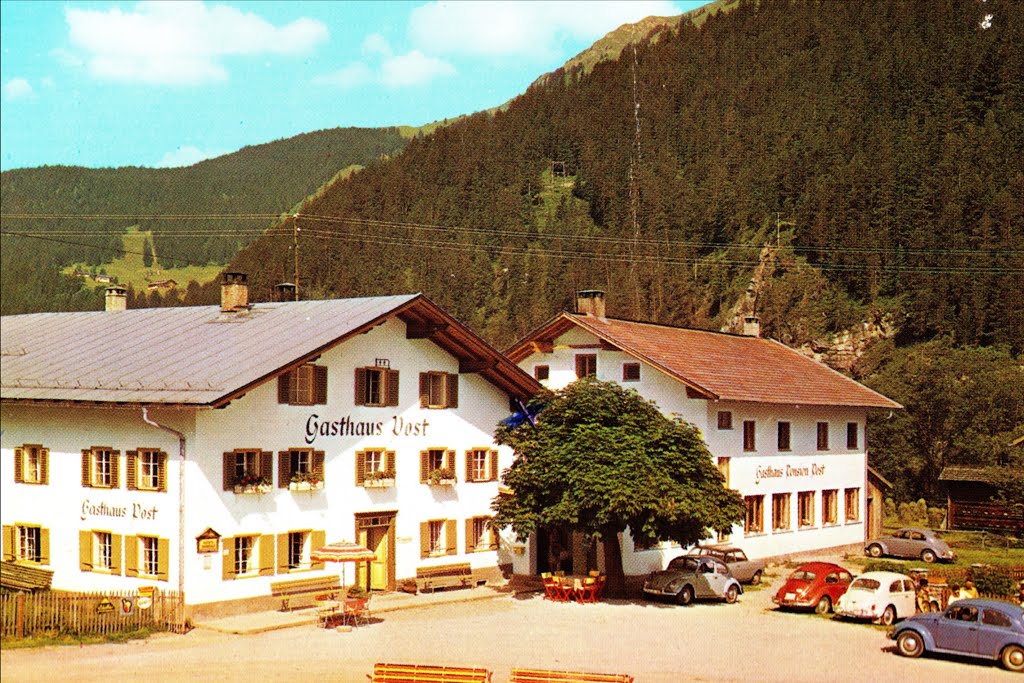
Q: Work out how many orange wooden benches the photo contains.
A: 2